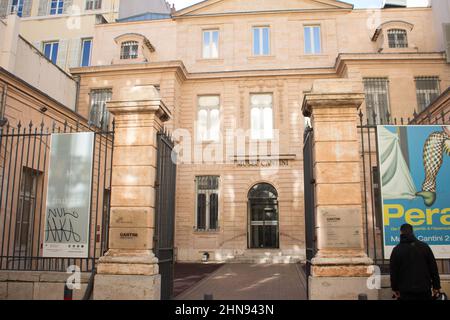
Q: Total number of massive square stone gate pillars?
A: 2